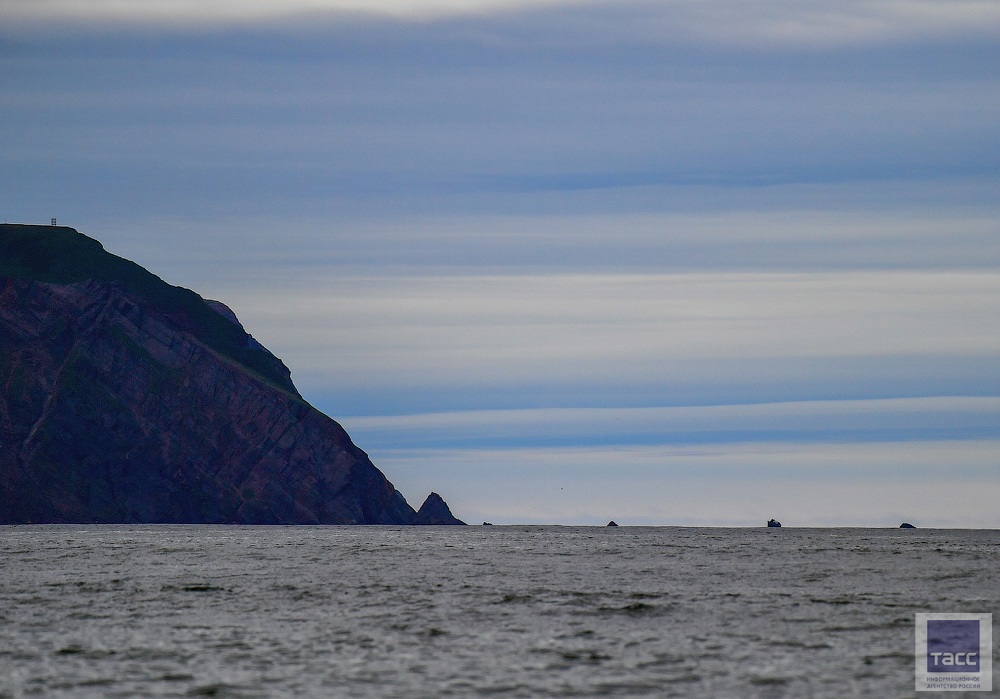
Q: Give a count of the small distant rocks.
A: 4